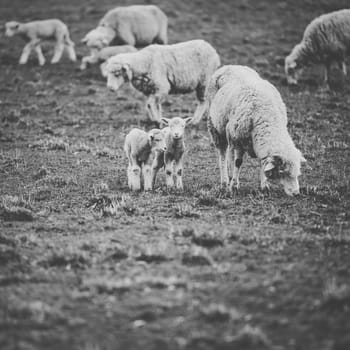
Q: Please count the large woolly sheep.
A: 4